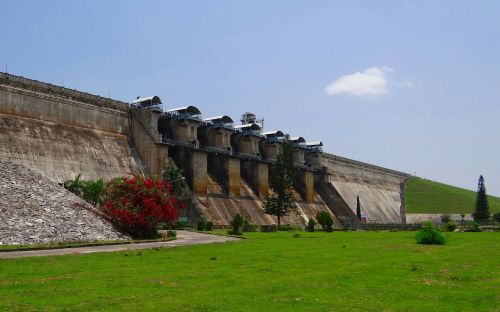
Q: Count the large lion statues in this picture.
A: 0